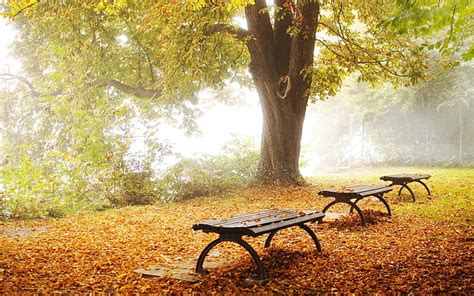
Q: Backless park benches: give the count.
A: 3